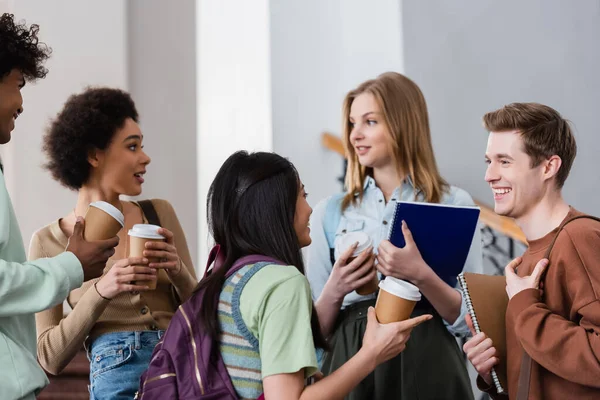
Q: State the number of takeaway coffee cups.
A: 4